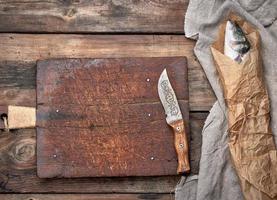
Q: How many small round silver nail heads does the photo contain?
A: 5